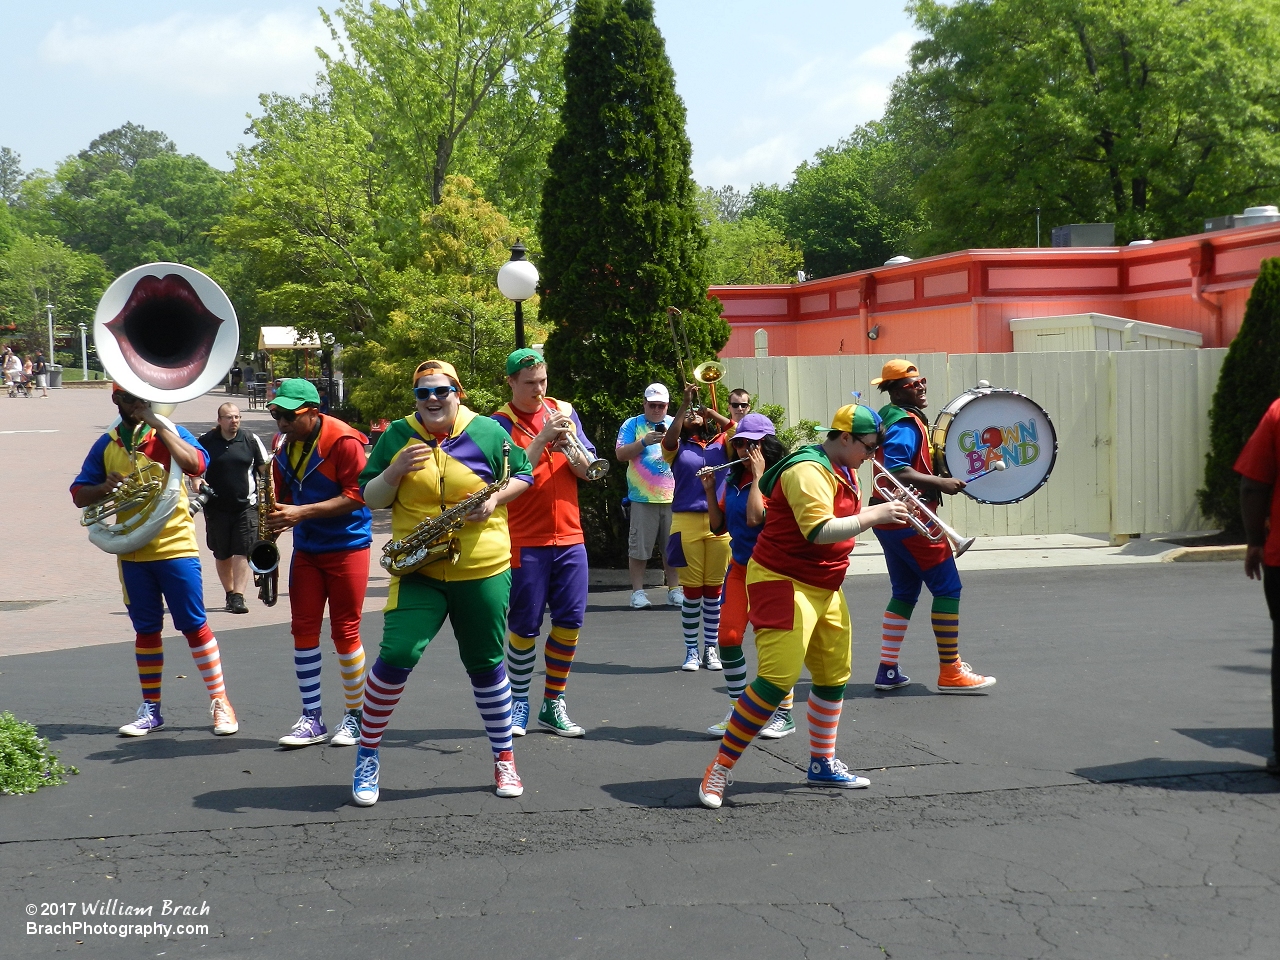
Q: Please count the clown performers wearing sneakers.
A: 8